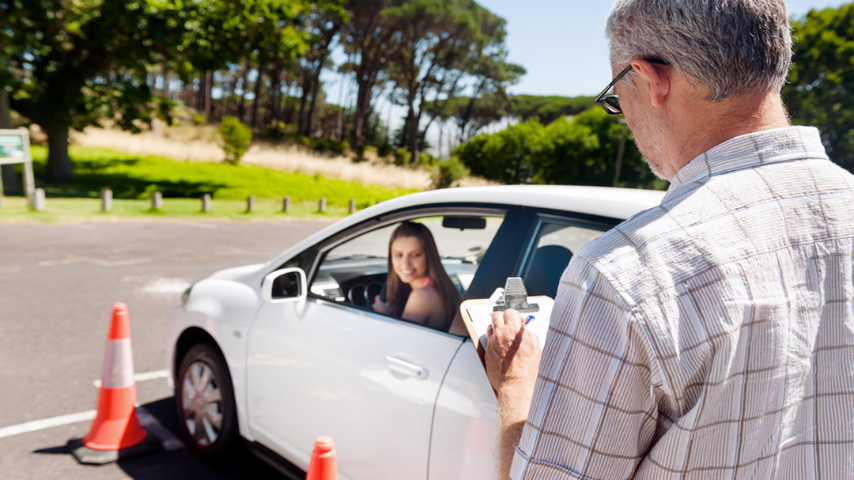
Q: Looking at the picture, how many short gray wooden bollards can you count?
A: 8